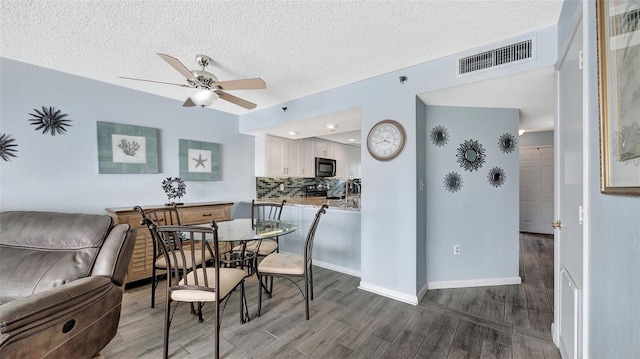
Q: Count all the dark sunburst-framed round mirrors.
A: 5